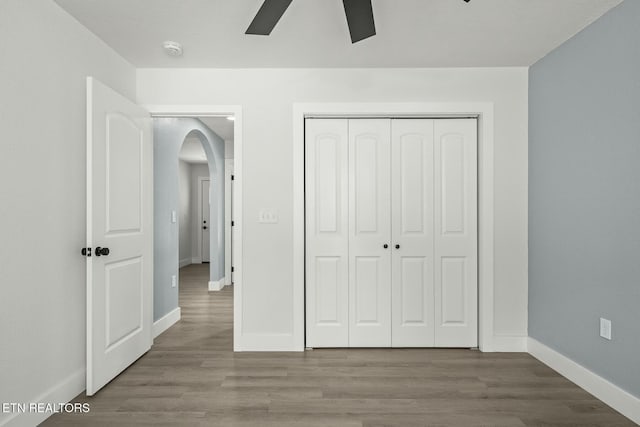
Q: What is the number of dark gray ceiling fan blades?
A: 2